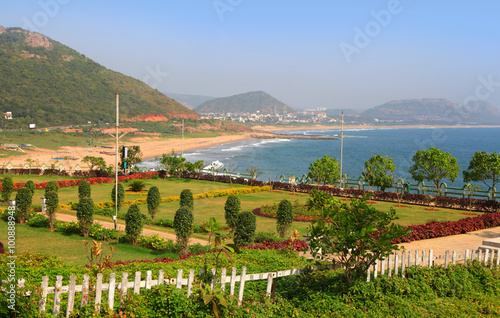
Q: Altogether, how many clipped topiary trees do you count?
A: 15